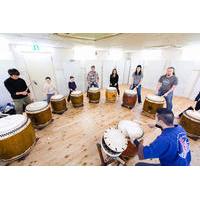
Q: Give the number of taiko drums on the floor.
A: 11